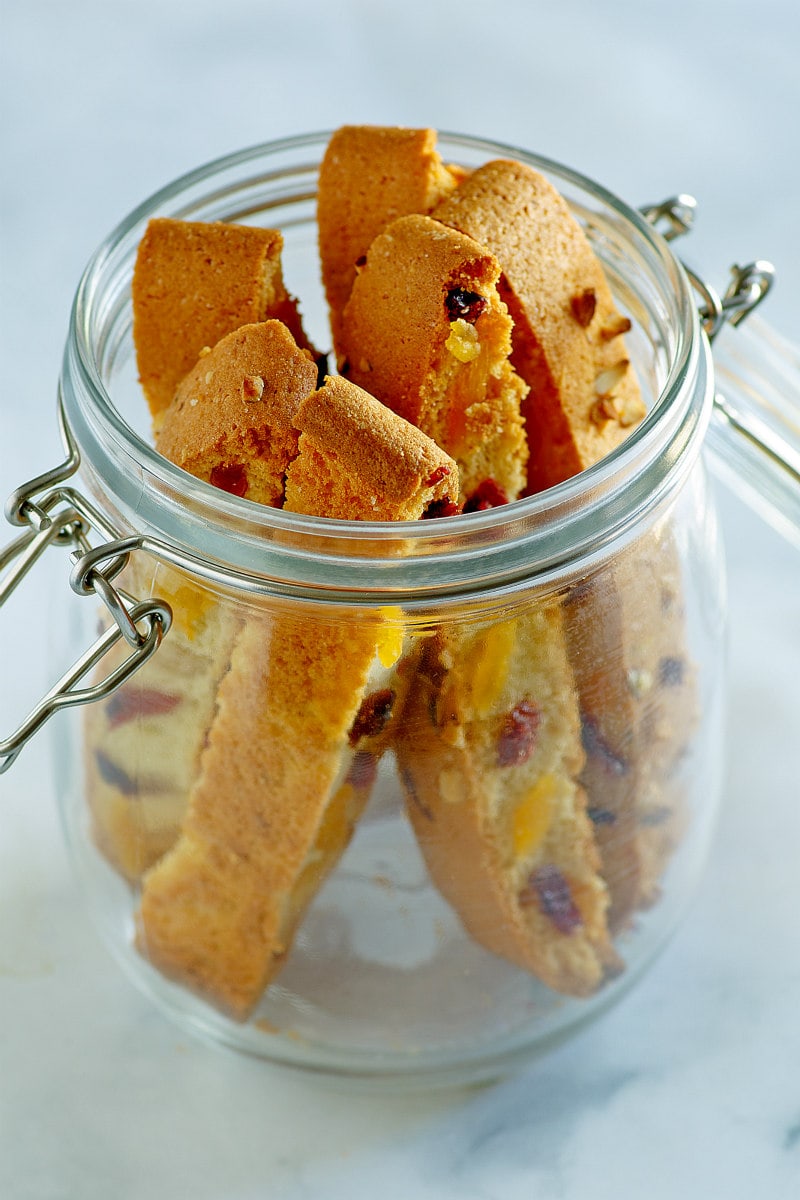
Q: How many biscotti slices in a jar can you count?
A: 6